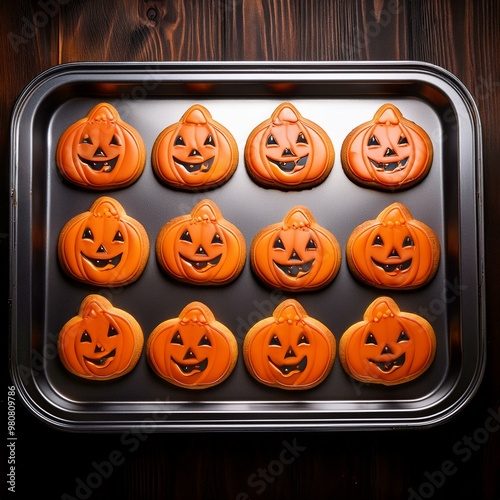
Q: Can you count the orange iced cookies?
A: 12